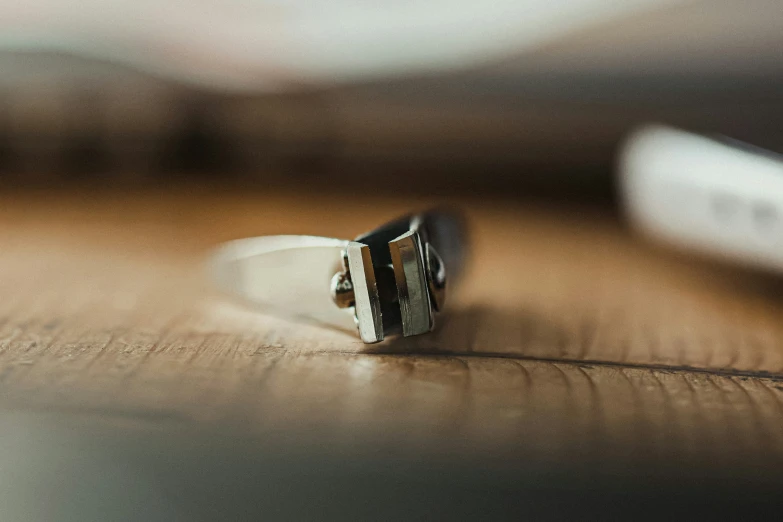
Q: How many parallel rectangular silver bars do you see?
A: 2